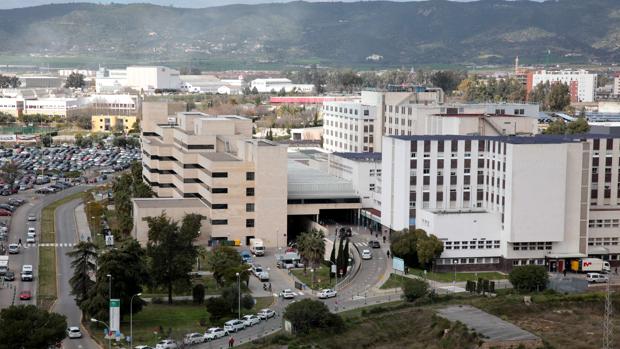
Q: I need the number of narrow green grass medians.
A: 1